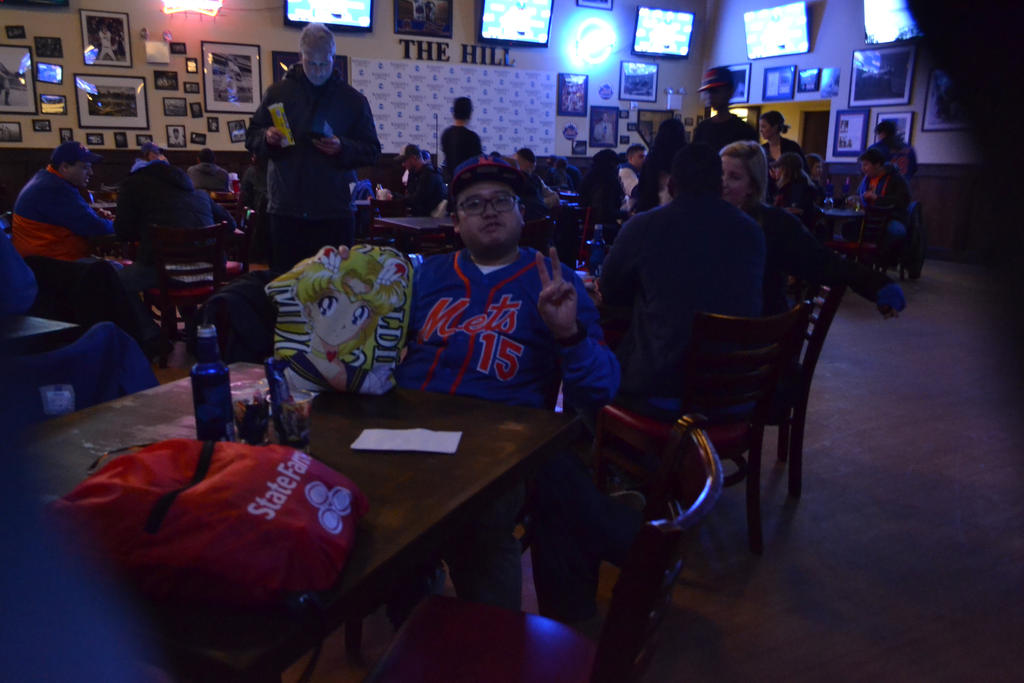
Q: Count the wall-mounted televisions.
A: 5